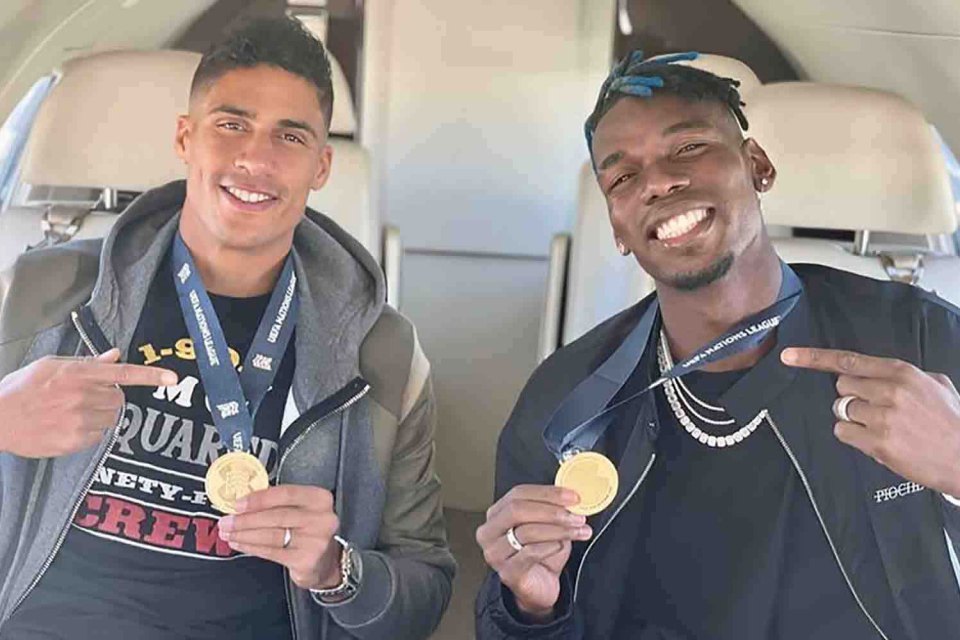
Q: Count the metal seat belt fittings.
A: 2